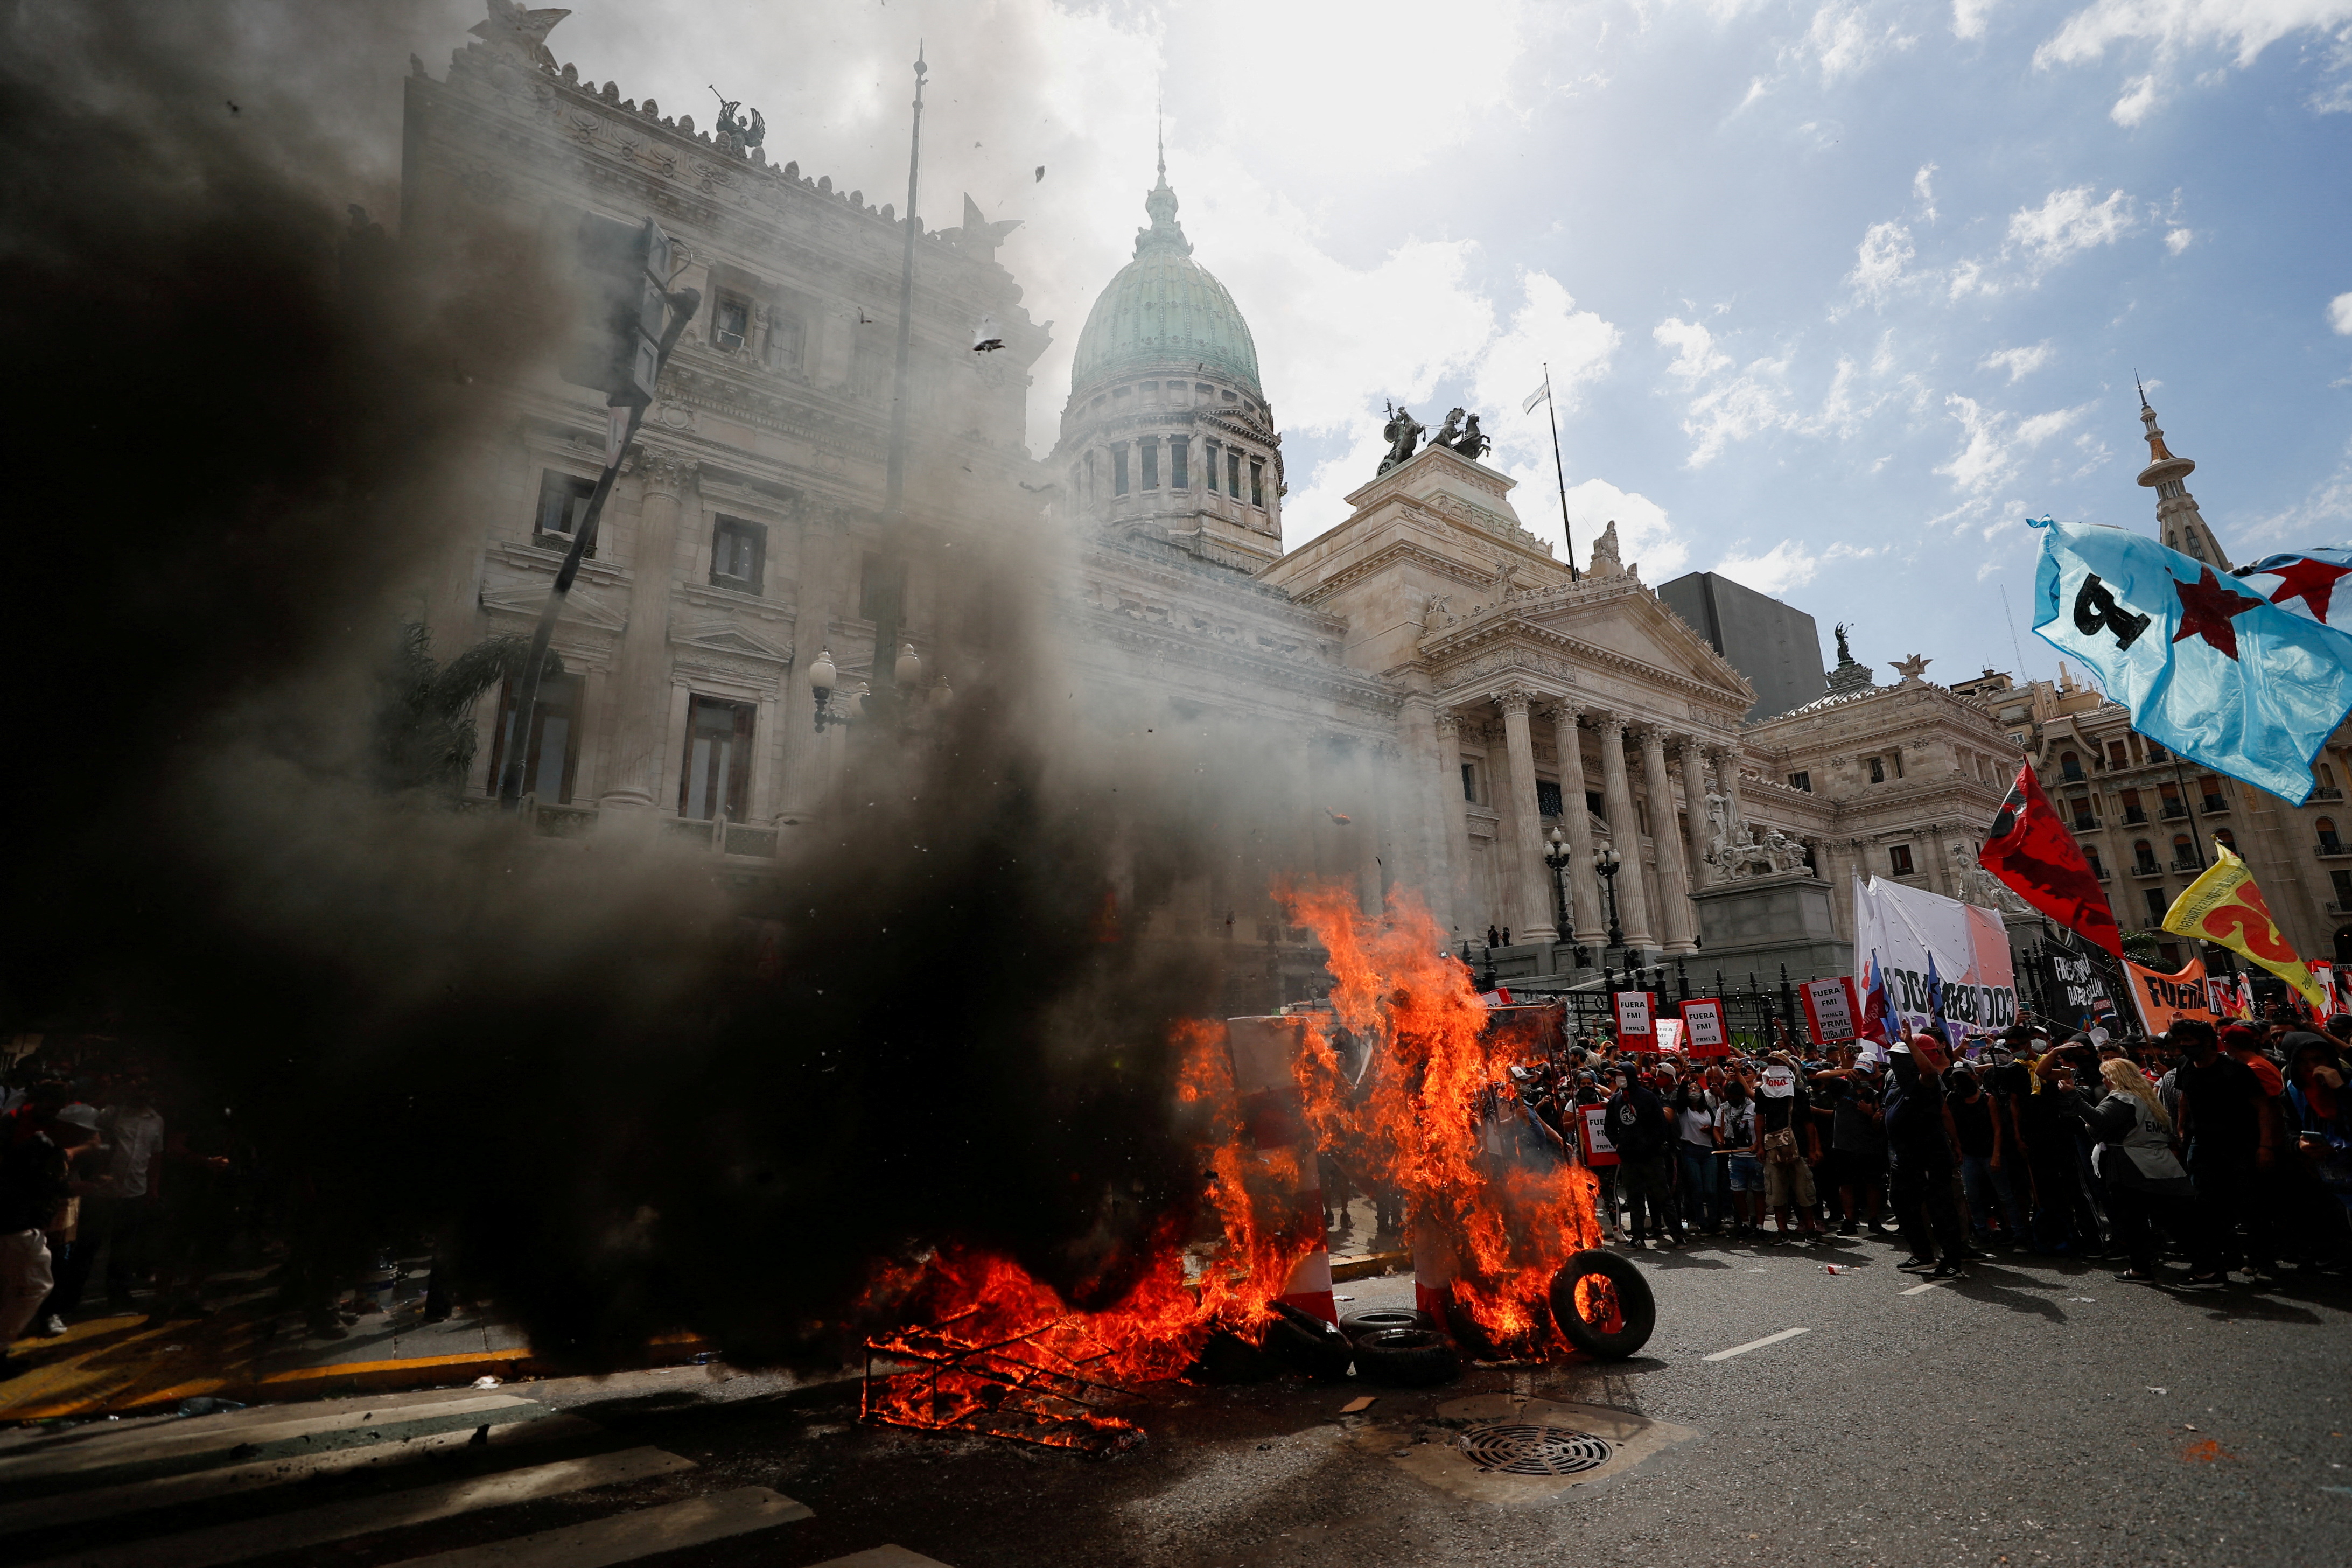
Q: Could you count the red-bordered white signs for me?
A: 6